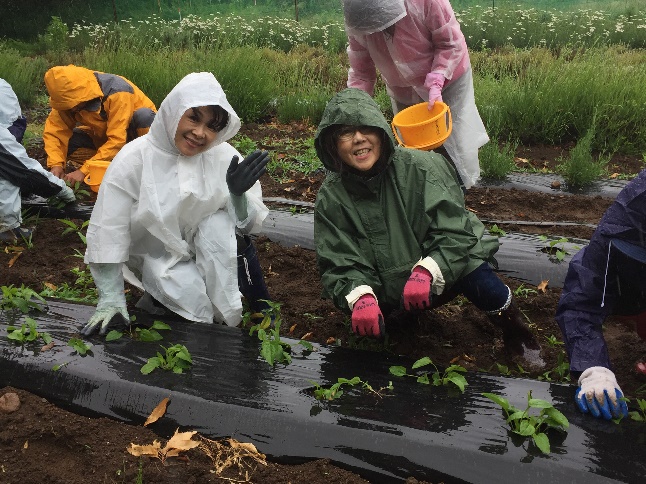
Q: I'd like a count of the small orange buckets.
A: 2